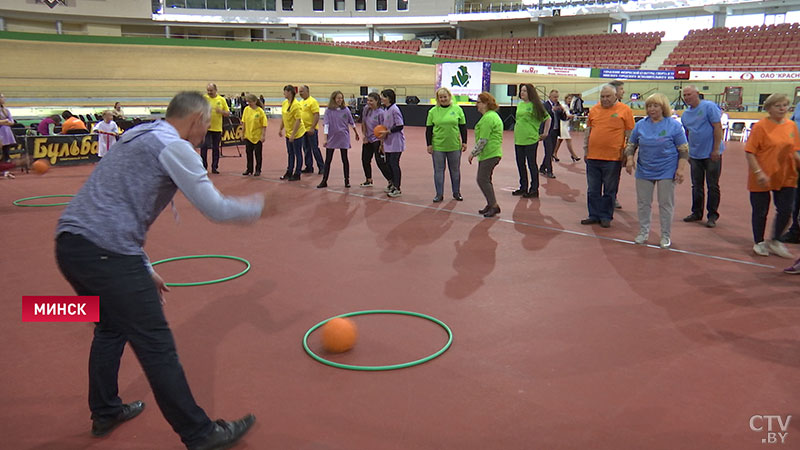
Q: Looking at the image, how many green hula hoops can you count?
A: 3